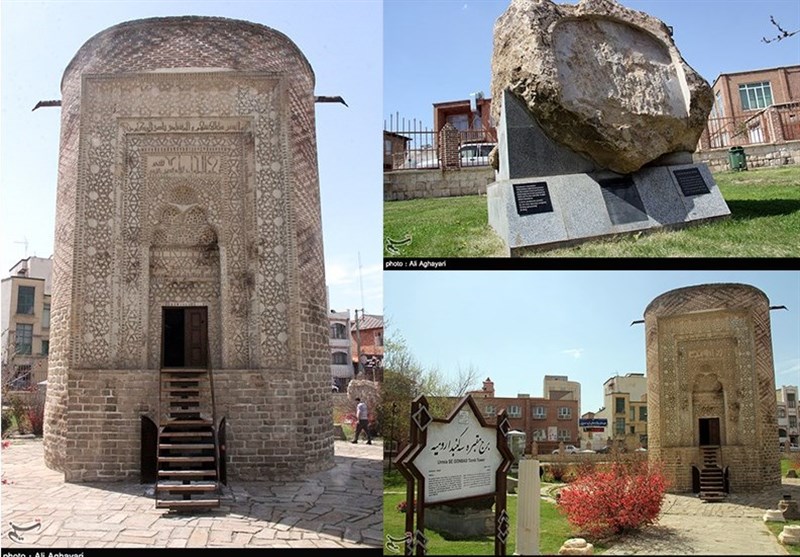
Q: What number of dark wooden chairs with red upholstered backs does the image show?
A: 0